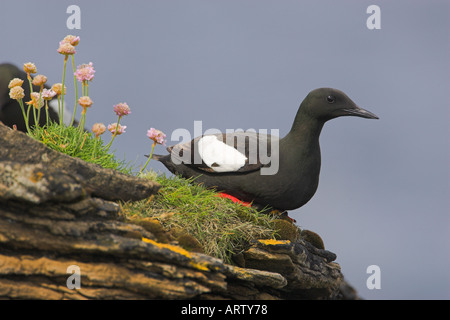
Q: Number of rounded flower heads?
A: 15